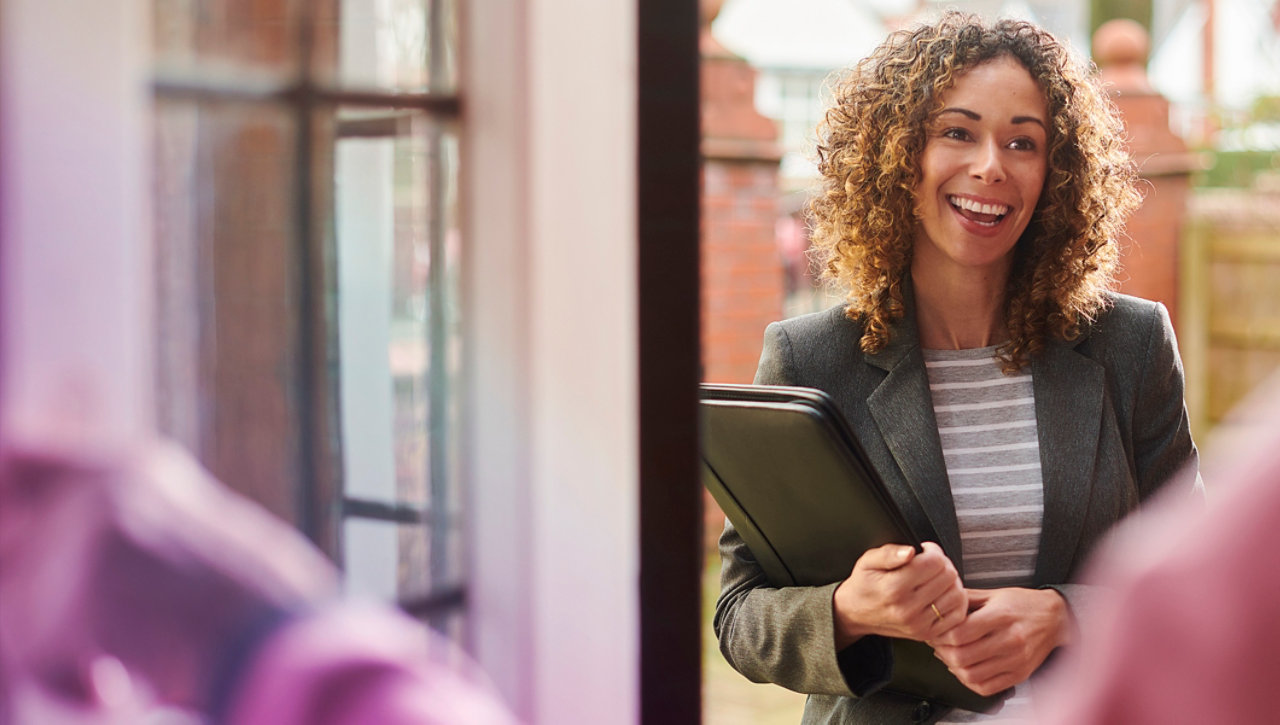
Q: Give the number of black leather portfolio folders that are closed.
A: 1